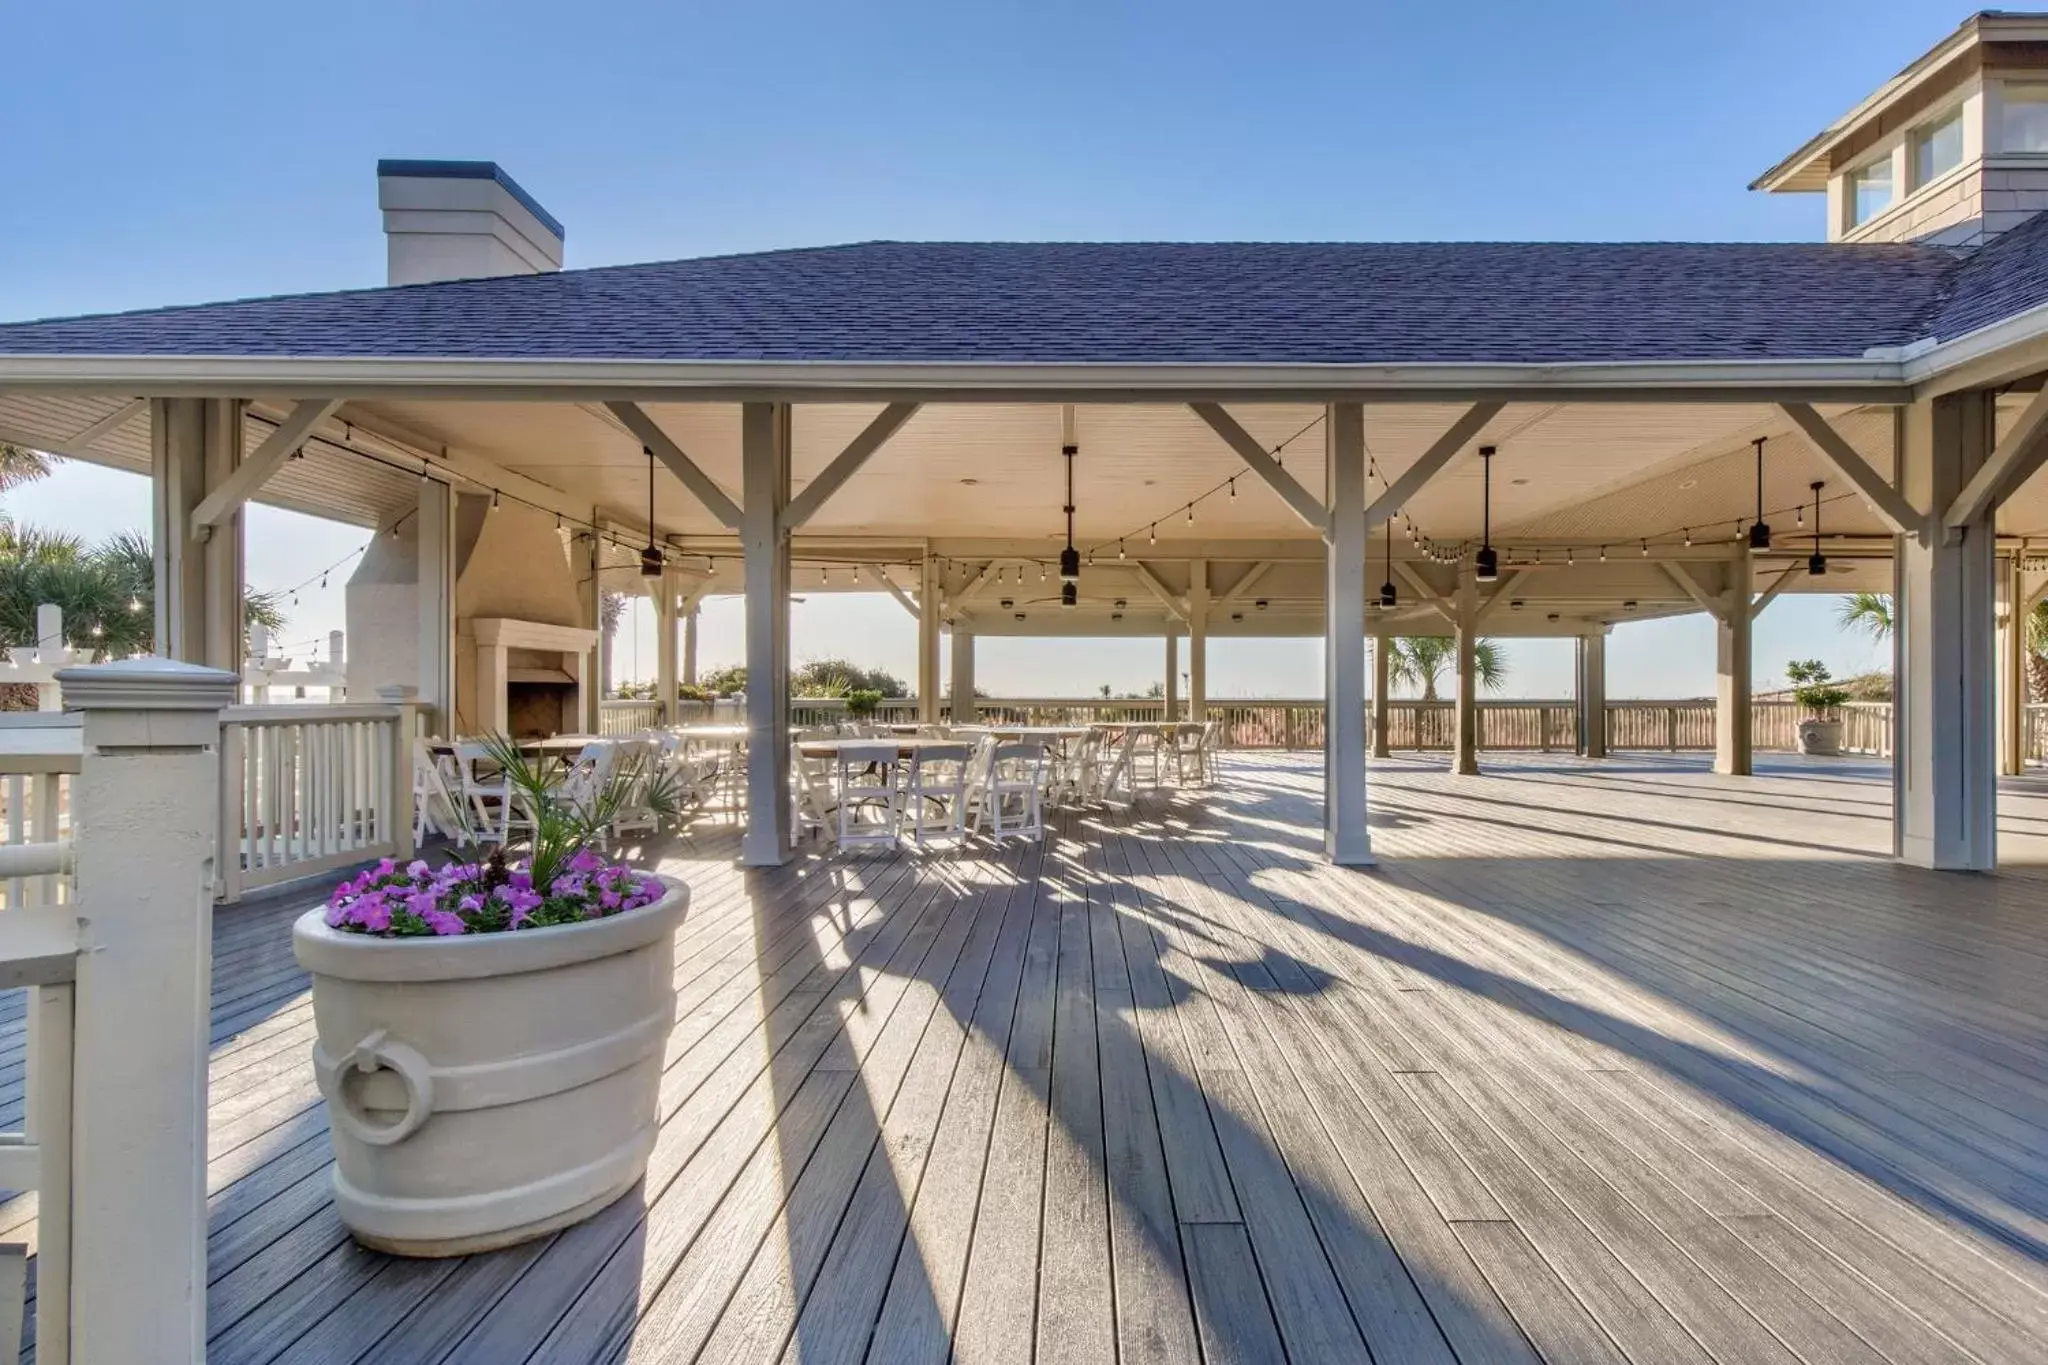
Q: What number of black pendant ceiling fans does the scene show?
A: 7